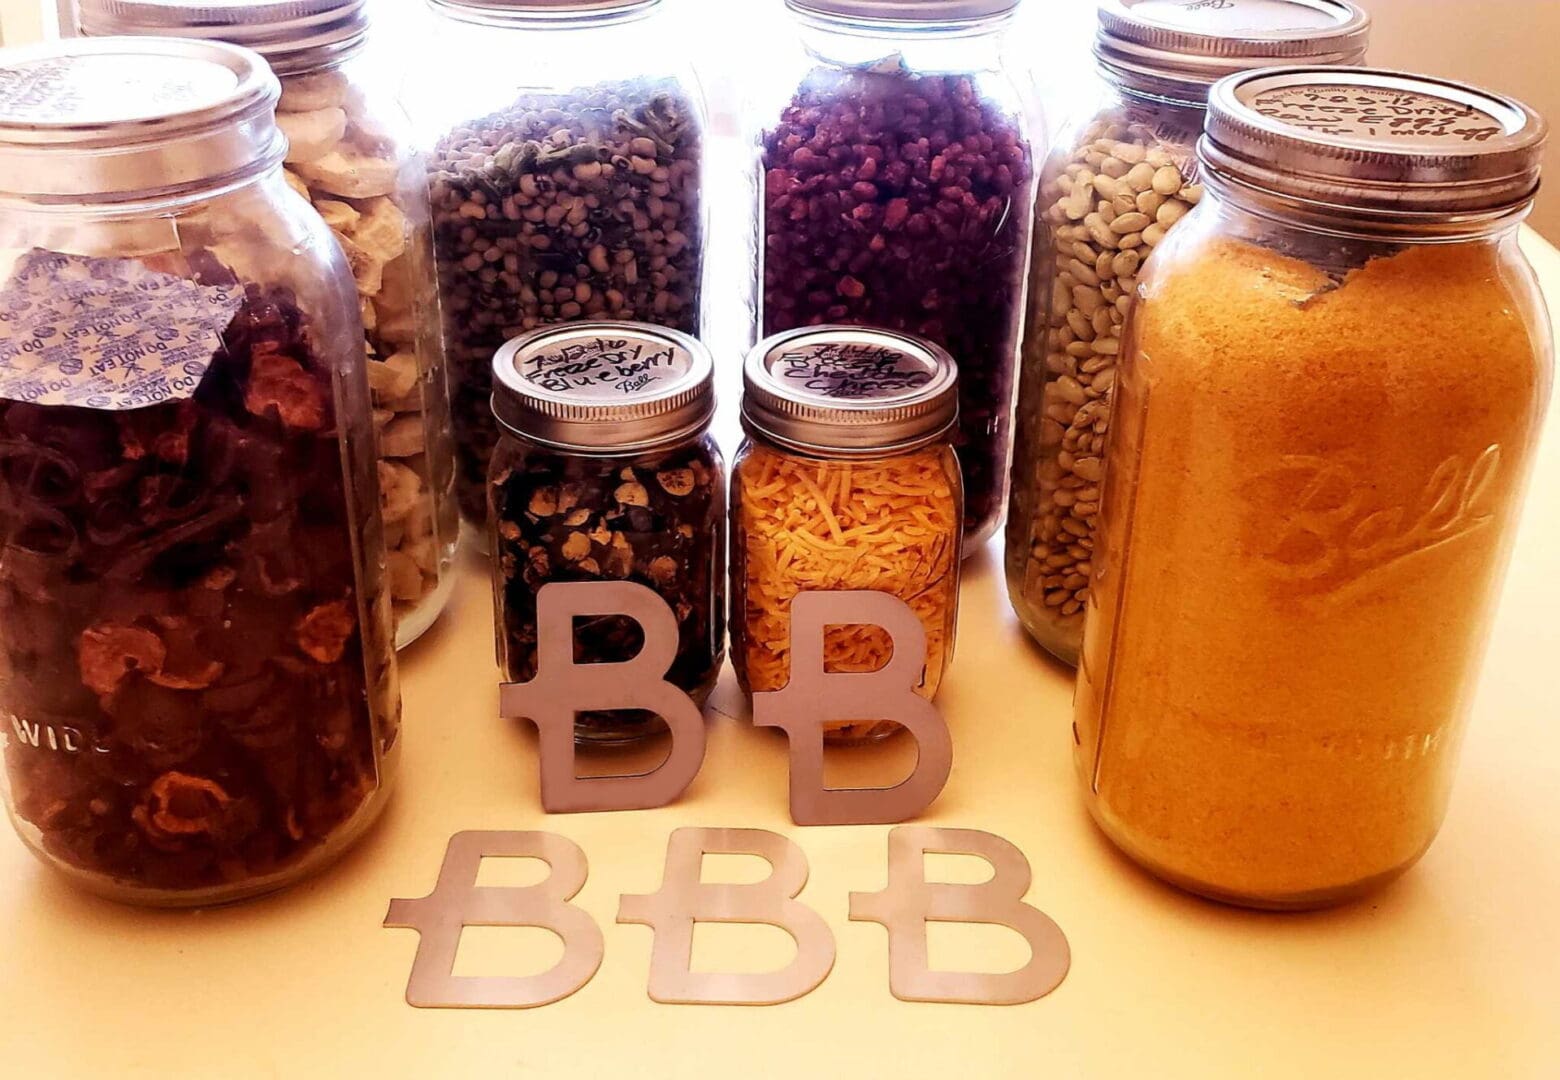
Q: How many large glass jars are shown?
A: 6